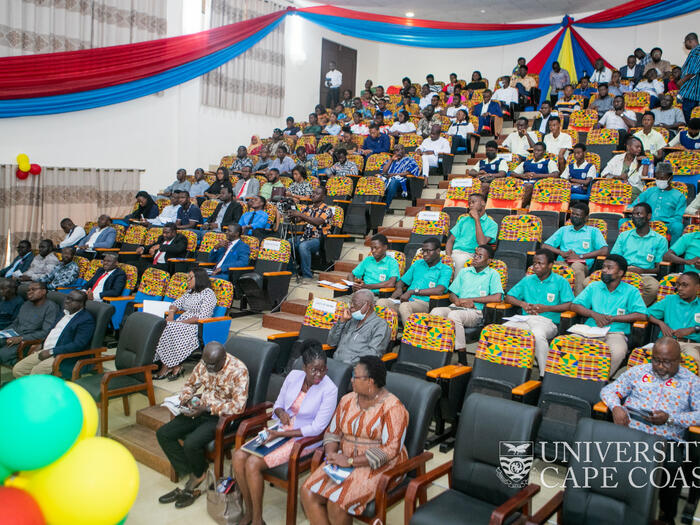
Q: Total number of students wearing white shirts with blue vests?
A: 4